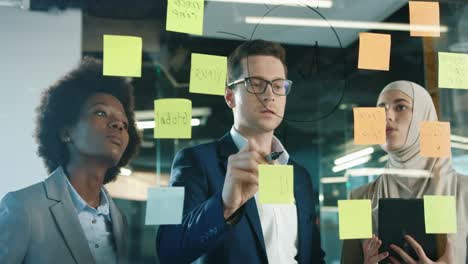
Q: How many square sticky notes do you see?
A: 13